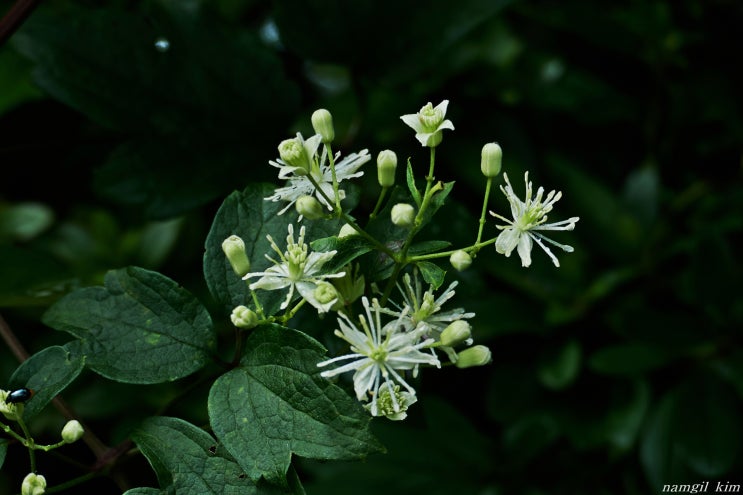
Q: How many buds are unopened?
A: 13